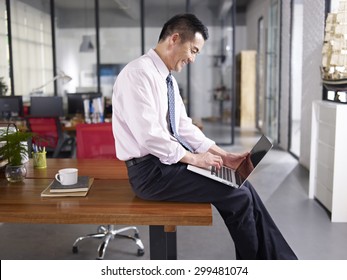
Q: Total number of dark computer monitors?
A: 3